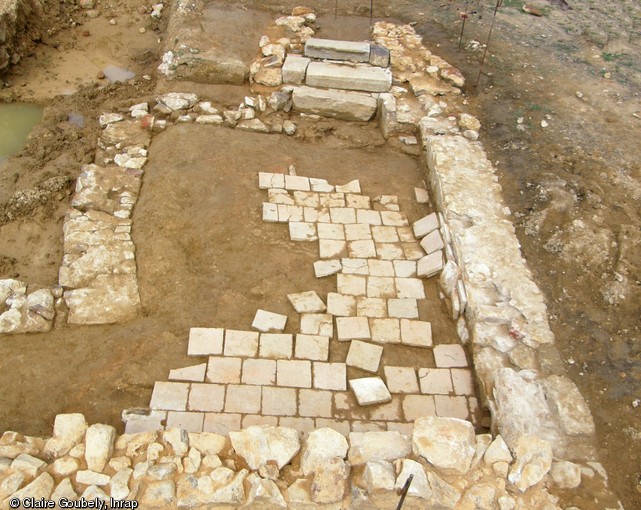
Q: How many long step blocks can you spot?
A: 3